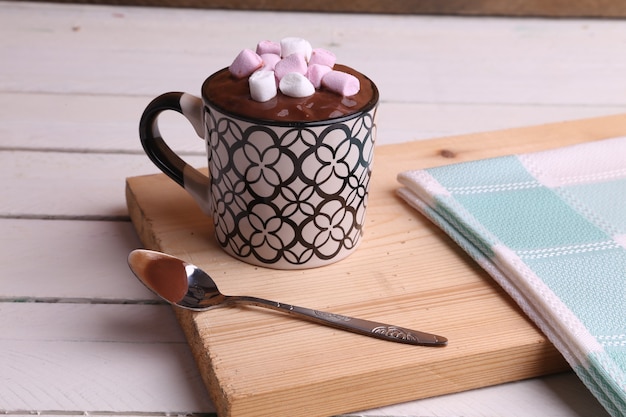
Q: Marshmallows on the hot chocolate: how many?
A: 10